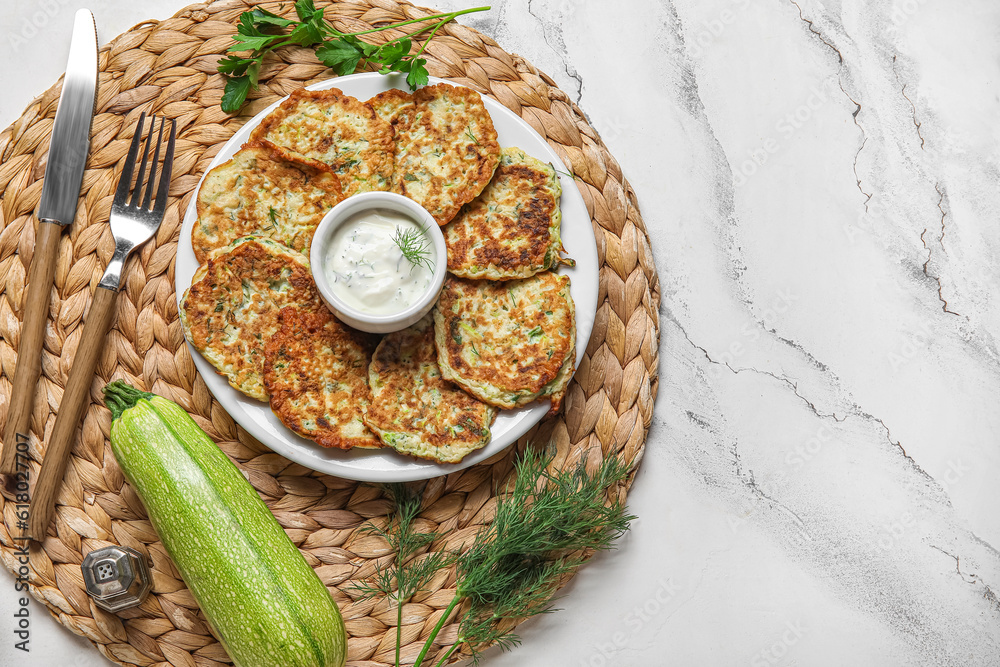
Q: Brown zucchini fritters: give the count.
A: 8